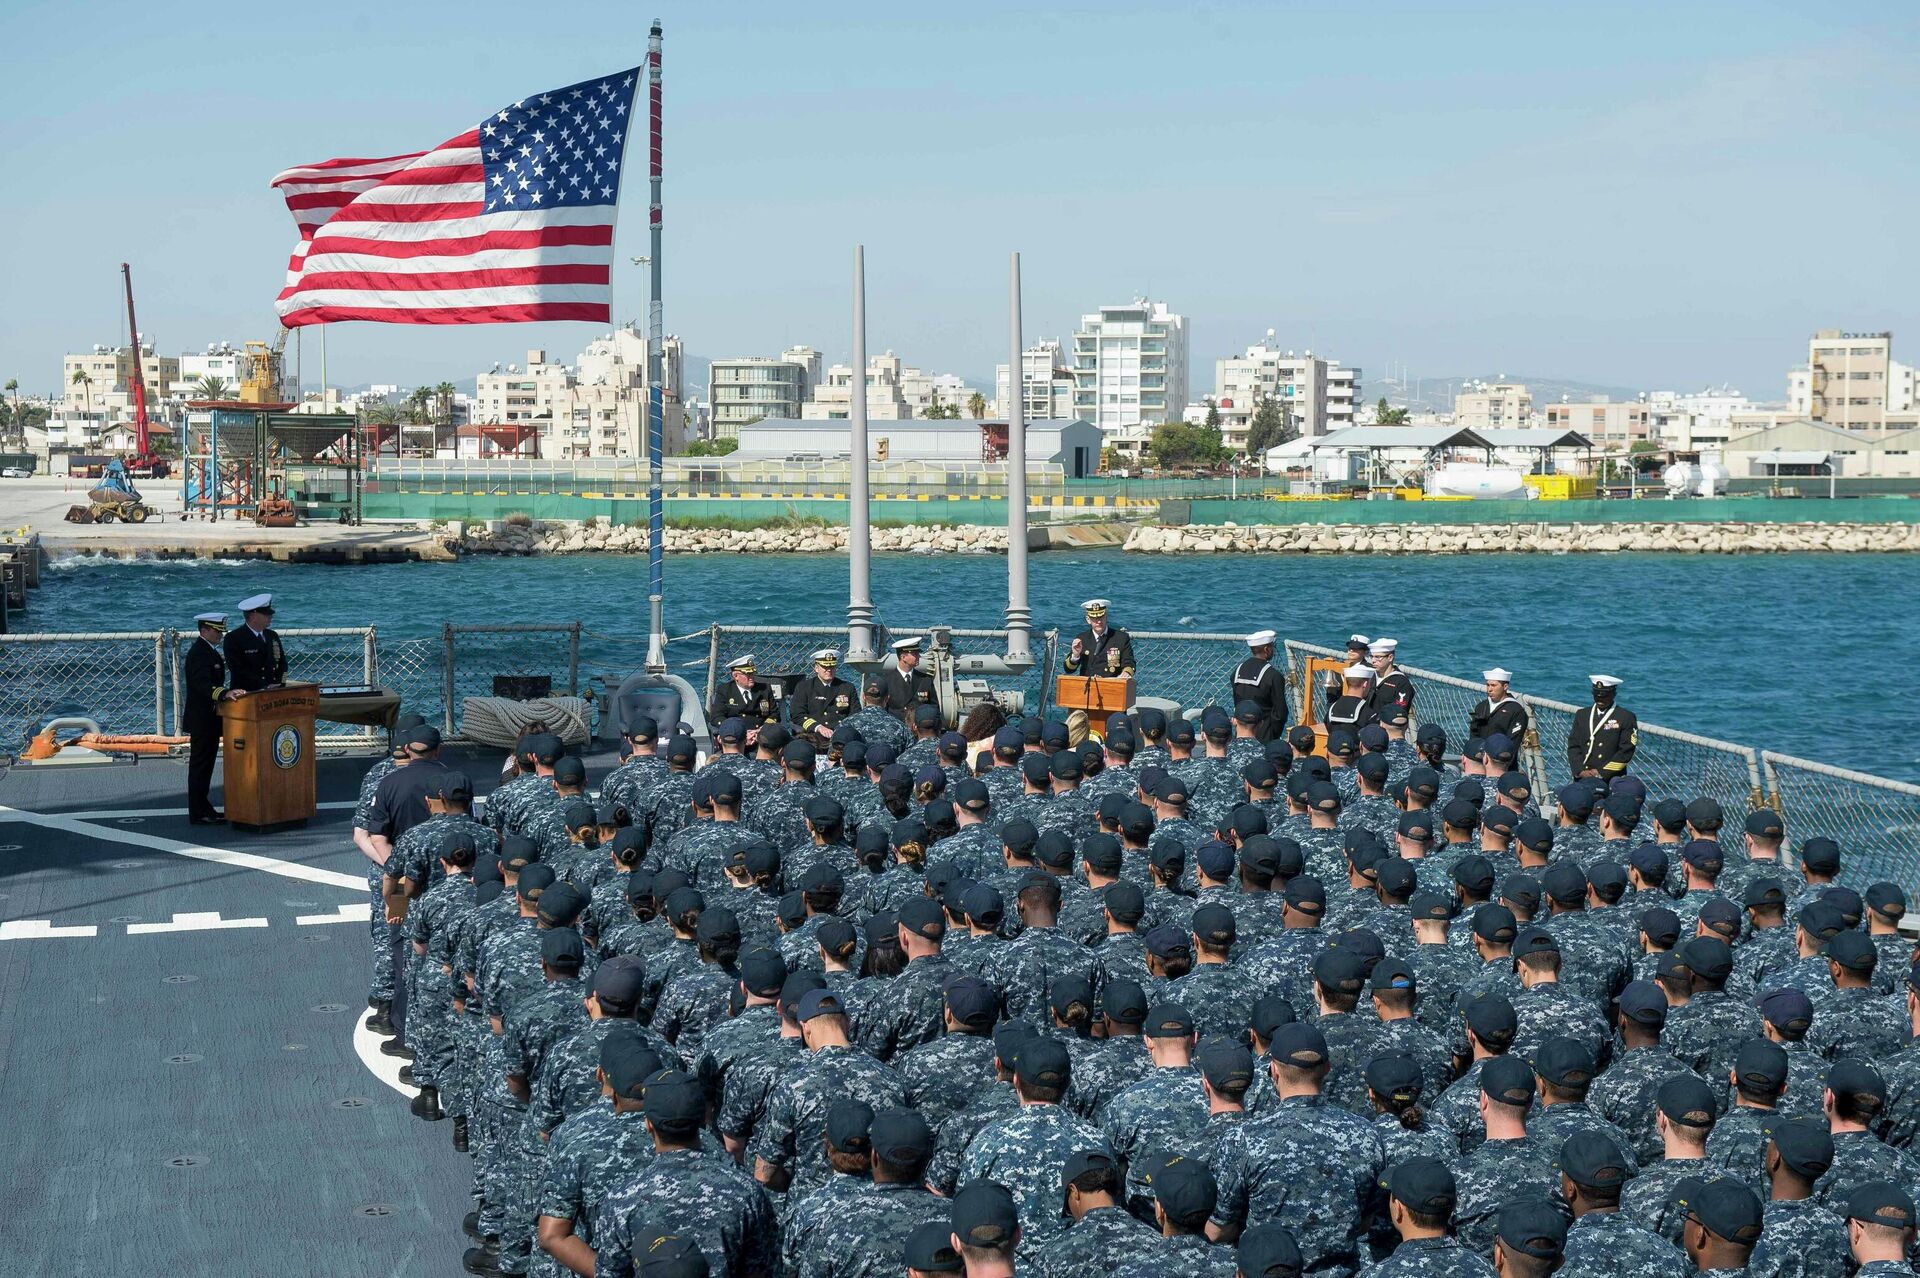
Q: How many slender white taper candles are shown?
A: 0